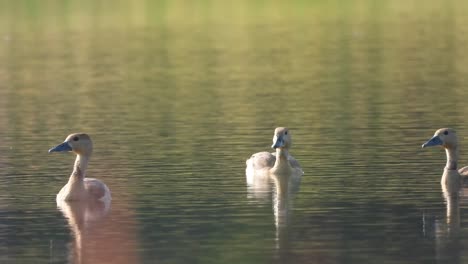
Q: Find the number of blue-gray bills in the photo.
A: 3